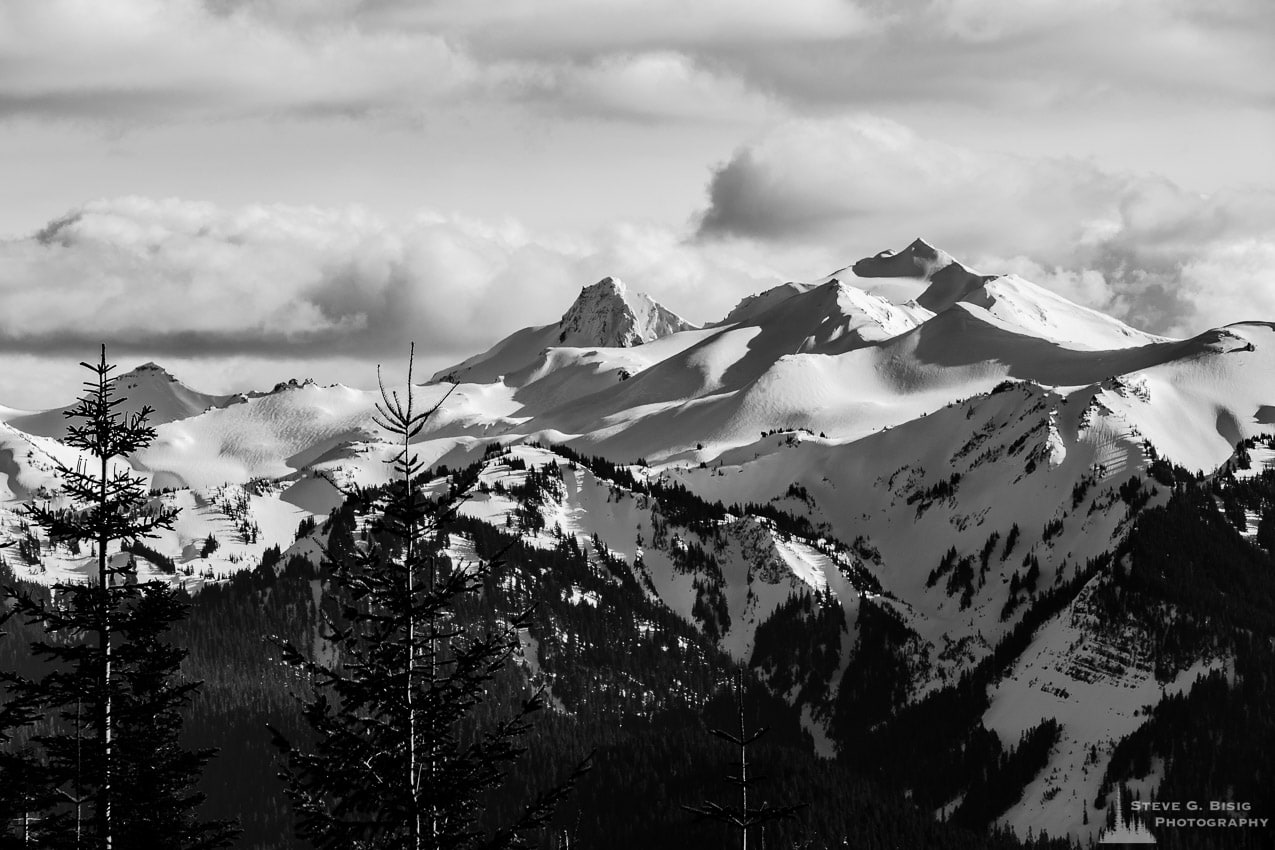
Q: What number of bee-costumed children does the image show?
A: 0